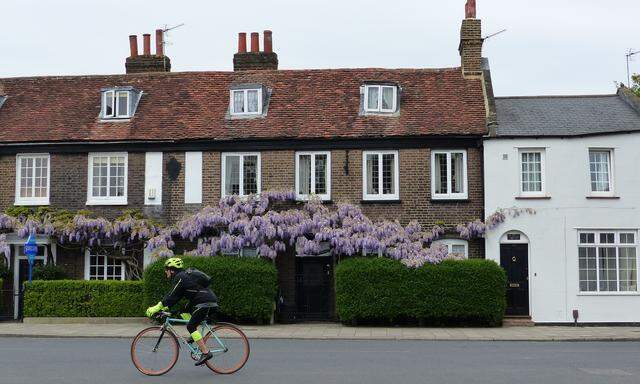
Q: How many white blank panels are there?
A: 2